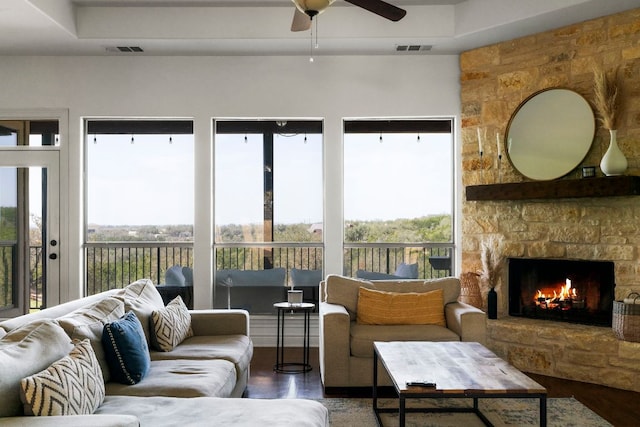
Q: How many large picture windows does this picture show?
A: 3